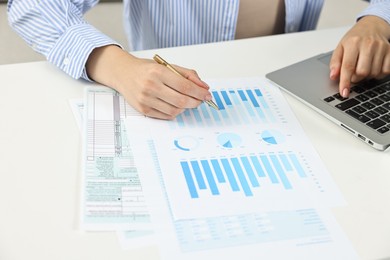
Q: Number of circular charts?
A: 3